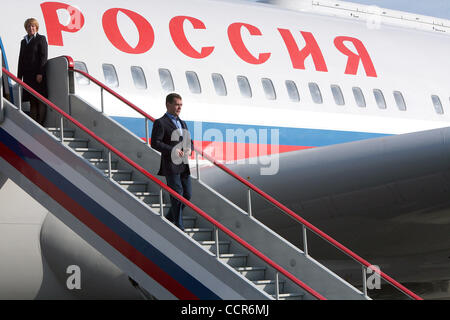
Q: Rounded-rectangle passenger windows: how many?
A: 15